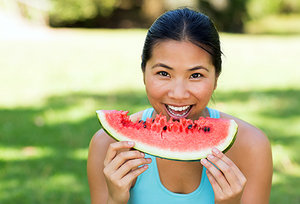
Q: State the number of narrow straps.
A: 2